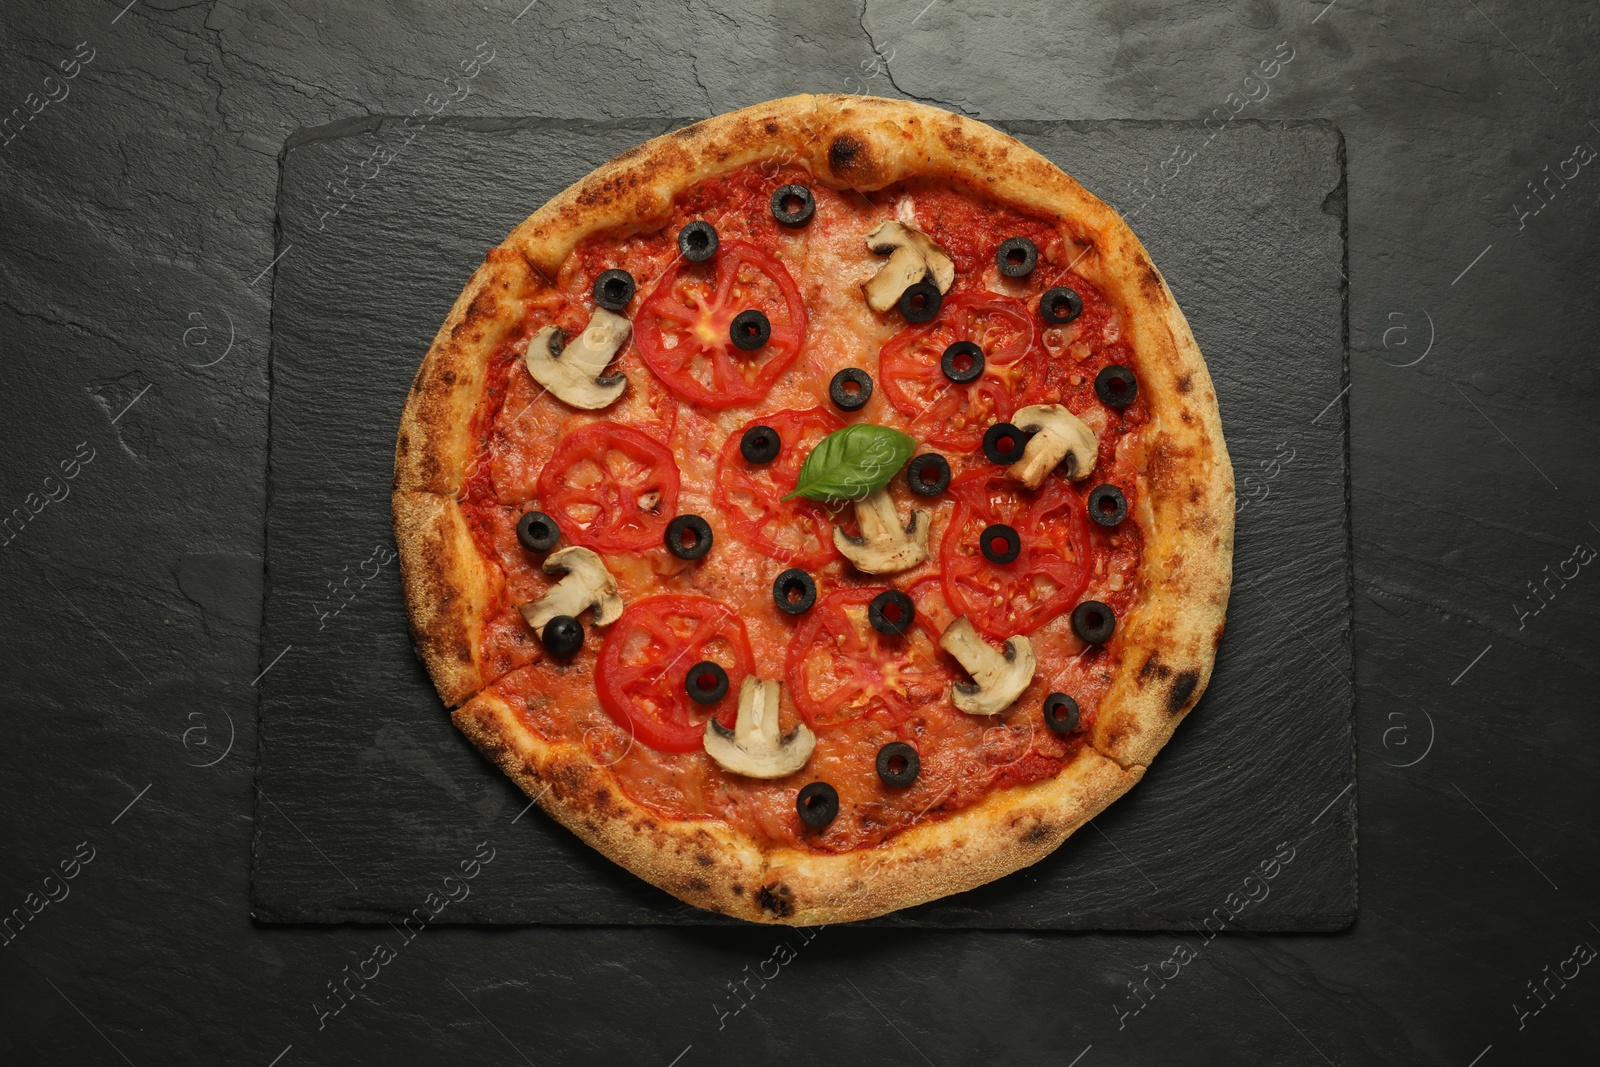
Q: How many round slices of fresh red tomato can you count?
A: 7